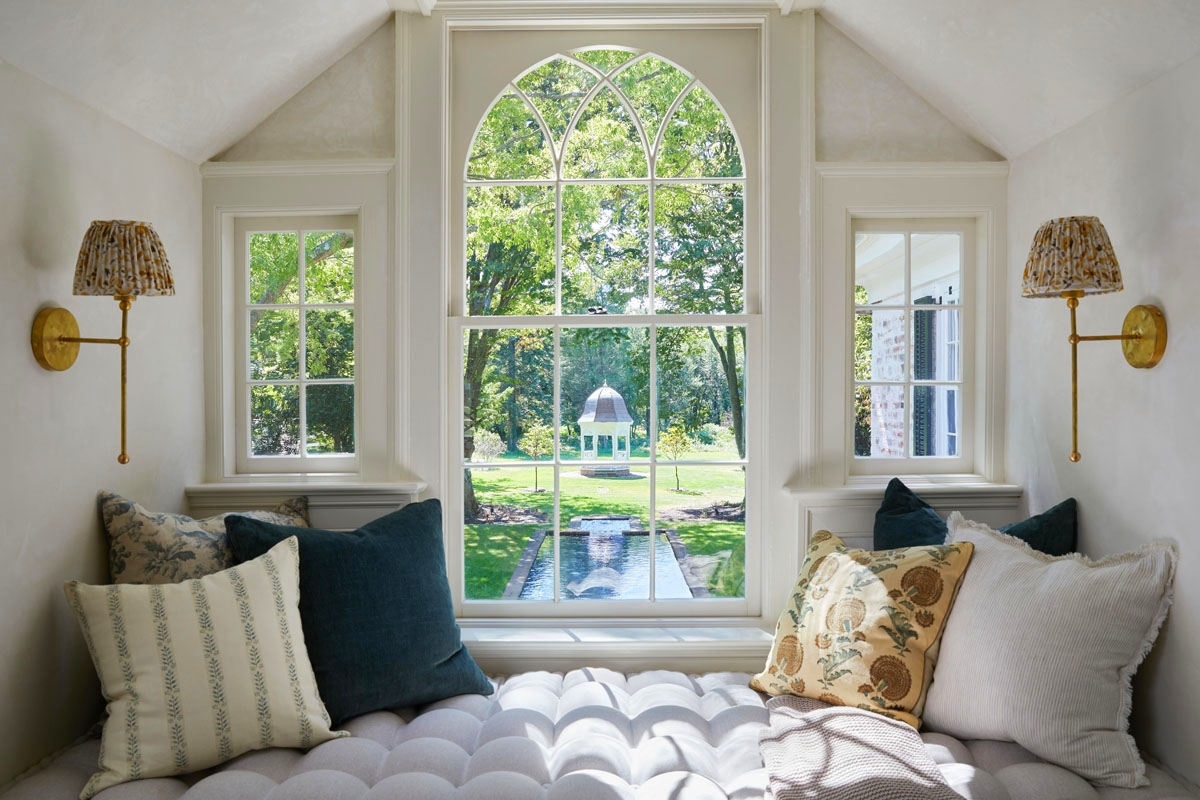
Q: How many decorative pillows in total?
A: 6